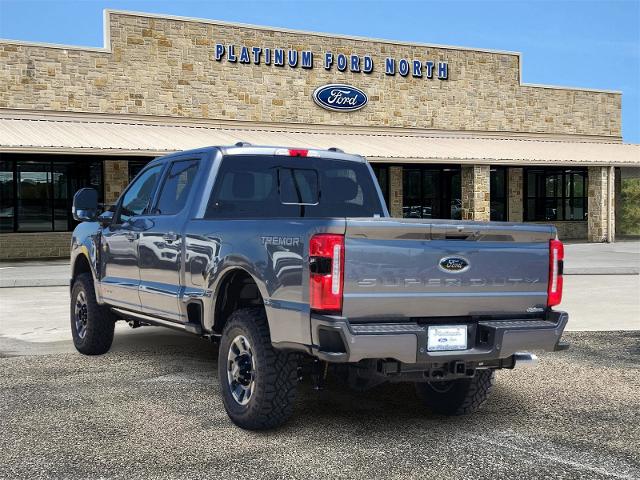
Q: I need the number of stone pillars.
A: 5